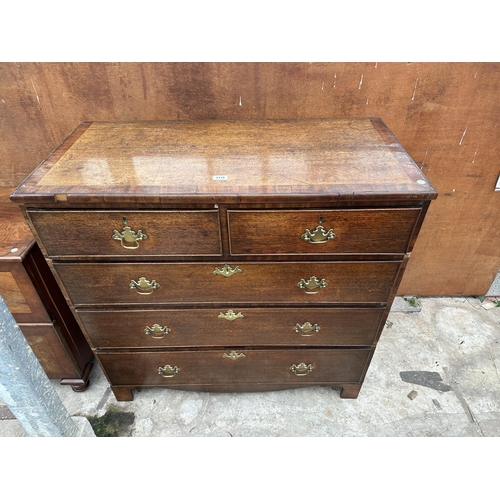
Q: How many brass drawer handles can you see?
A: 8